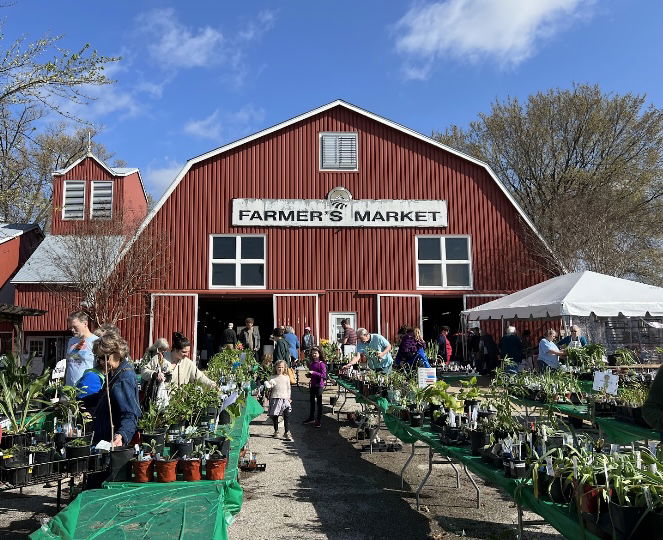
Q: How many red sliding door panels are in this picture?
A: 4